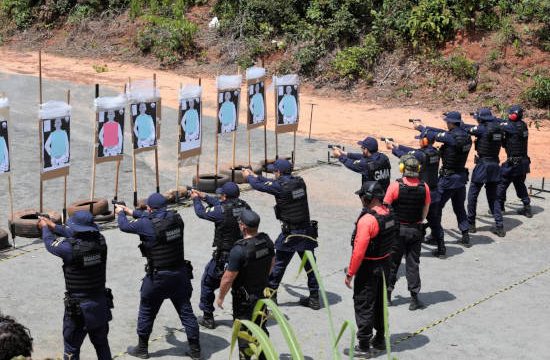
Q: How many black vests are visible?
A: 12